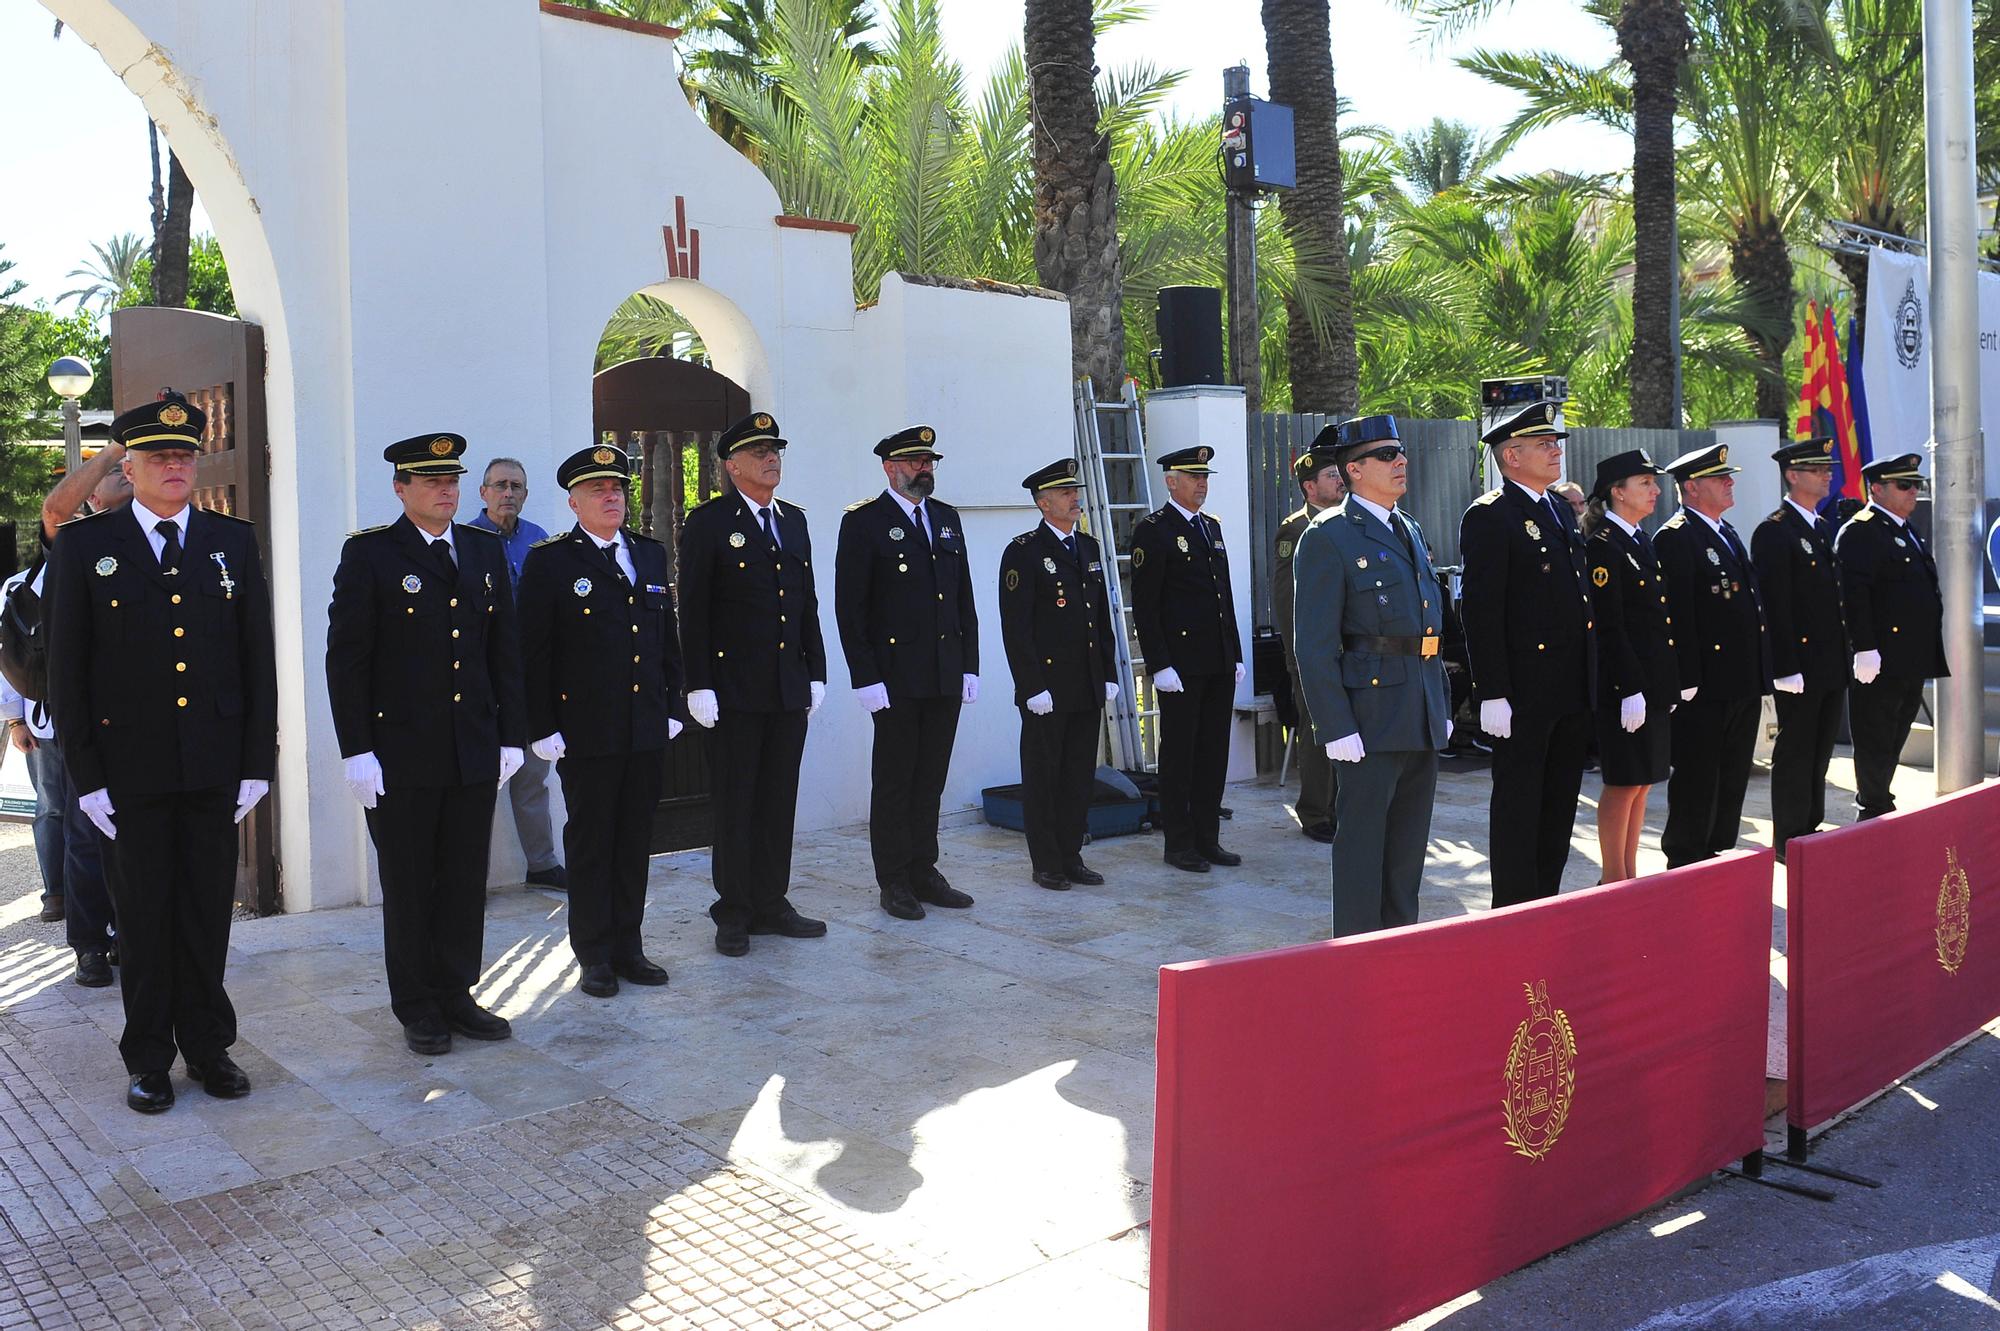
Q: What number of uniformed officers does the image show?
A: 14